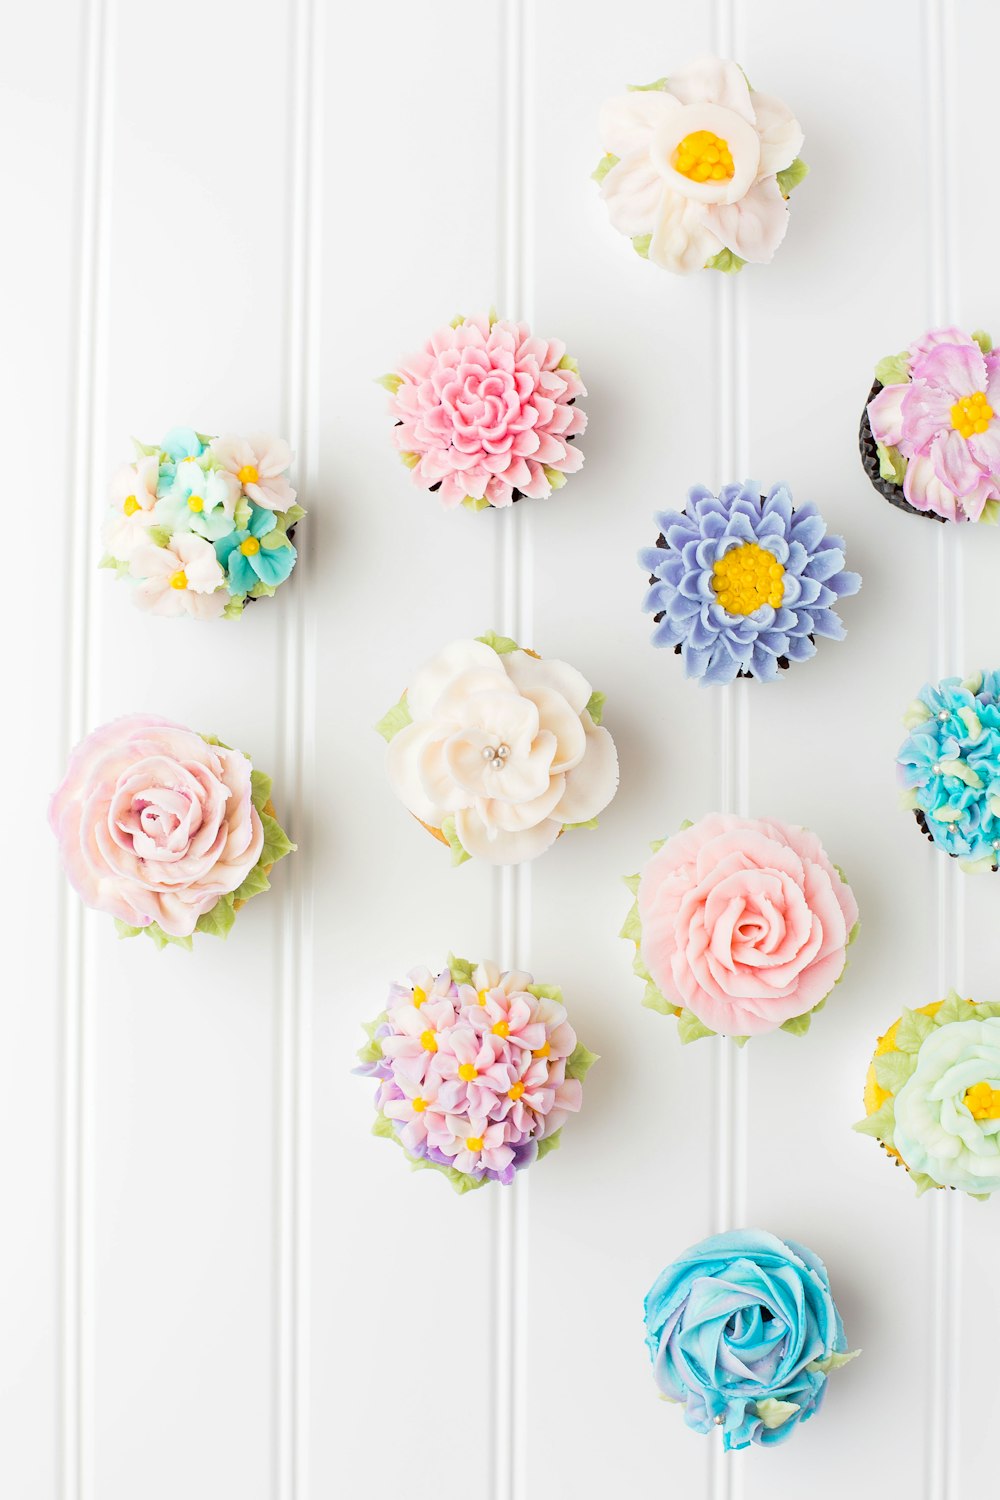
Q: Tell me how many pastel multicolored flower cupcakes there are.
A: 12